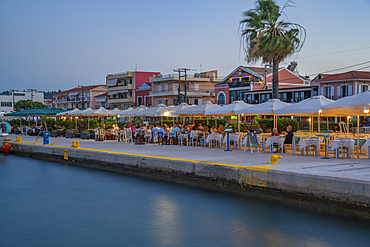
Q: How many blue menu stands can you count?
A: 2